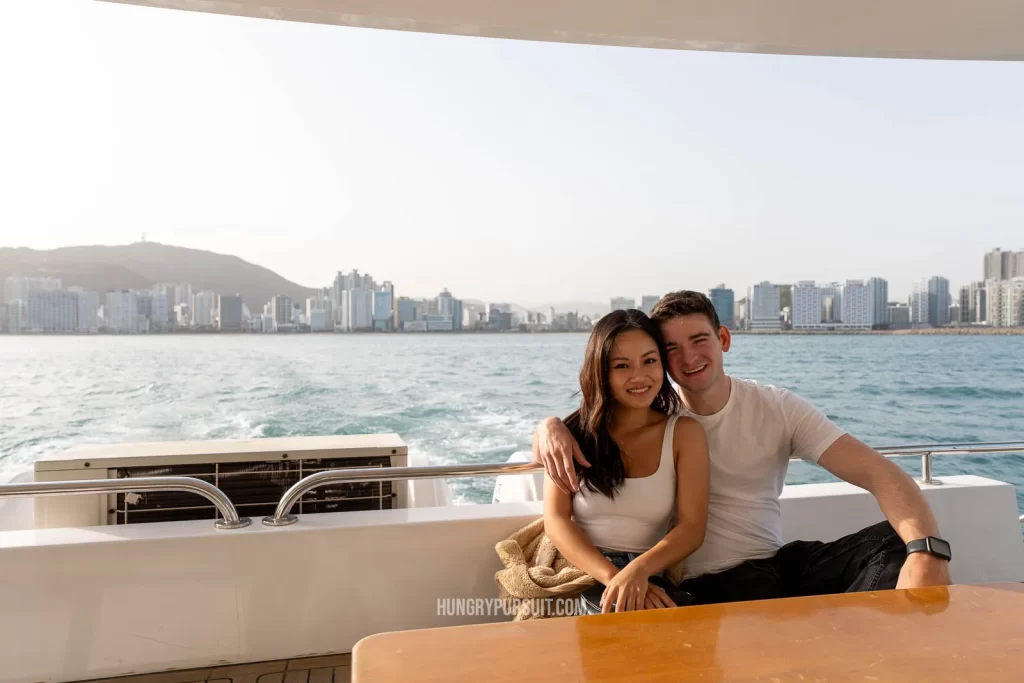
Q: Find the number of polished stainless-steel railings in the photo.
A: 2